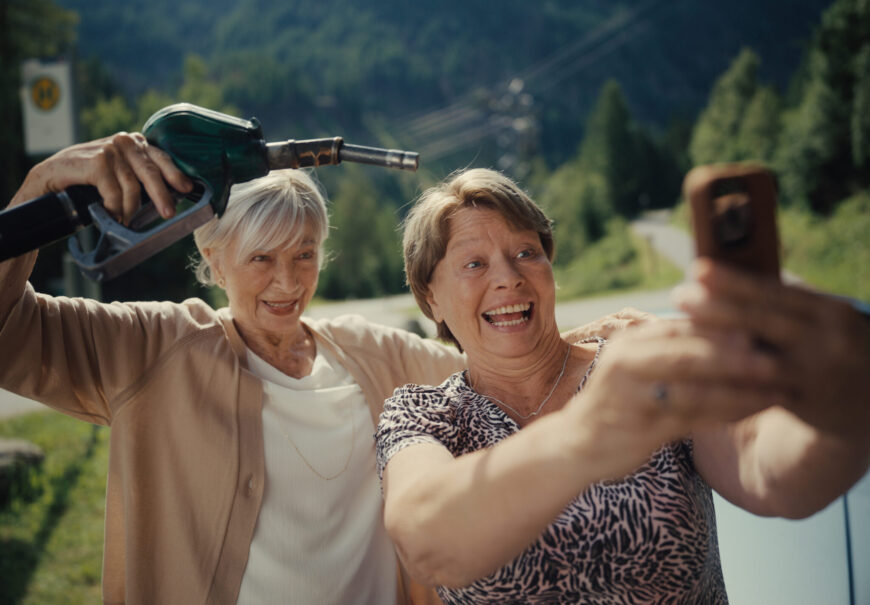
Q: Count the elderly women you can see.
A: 2